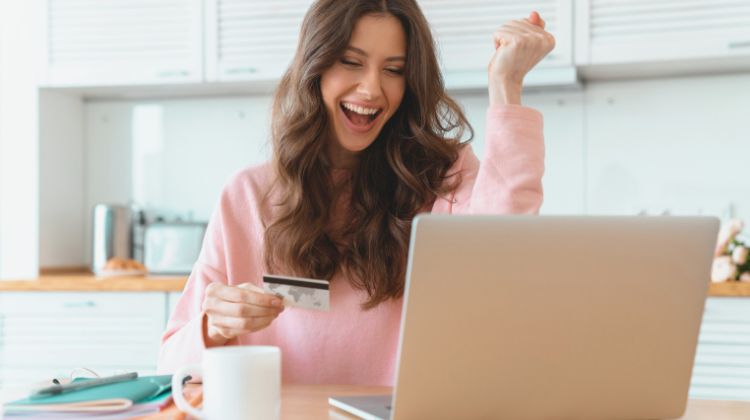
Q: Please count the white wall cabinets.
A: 4